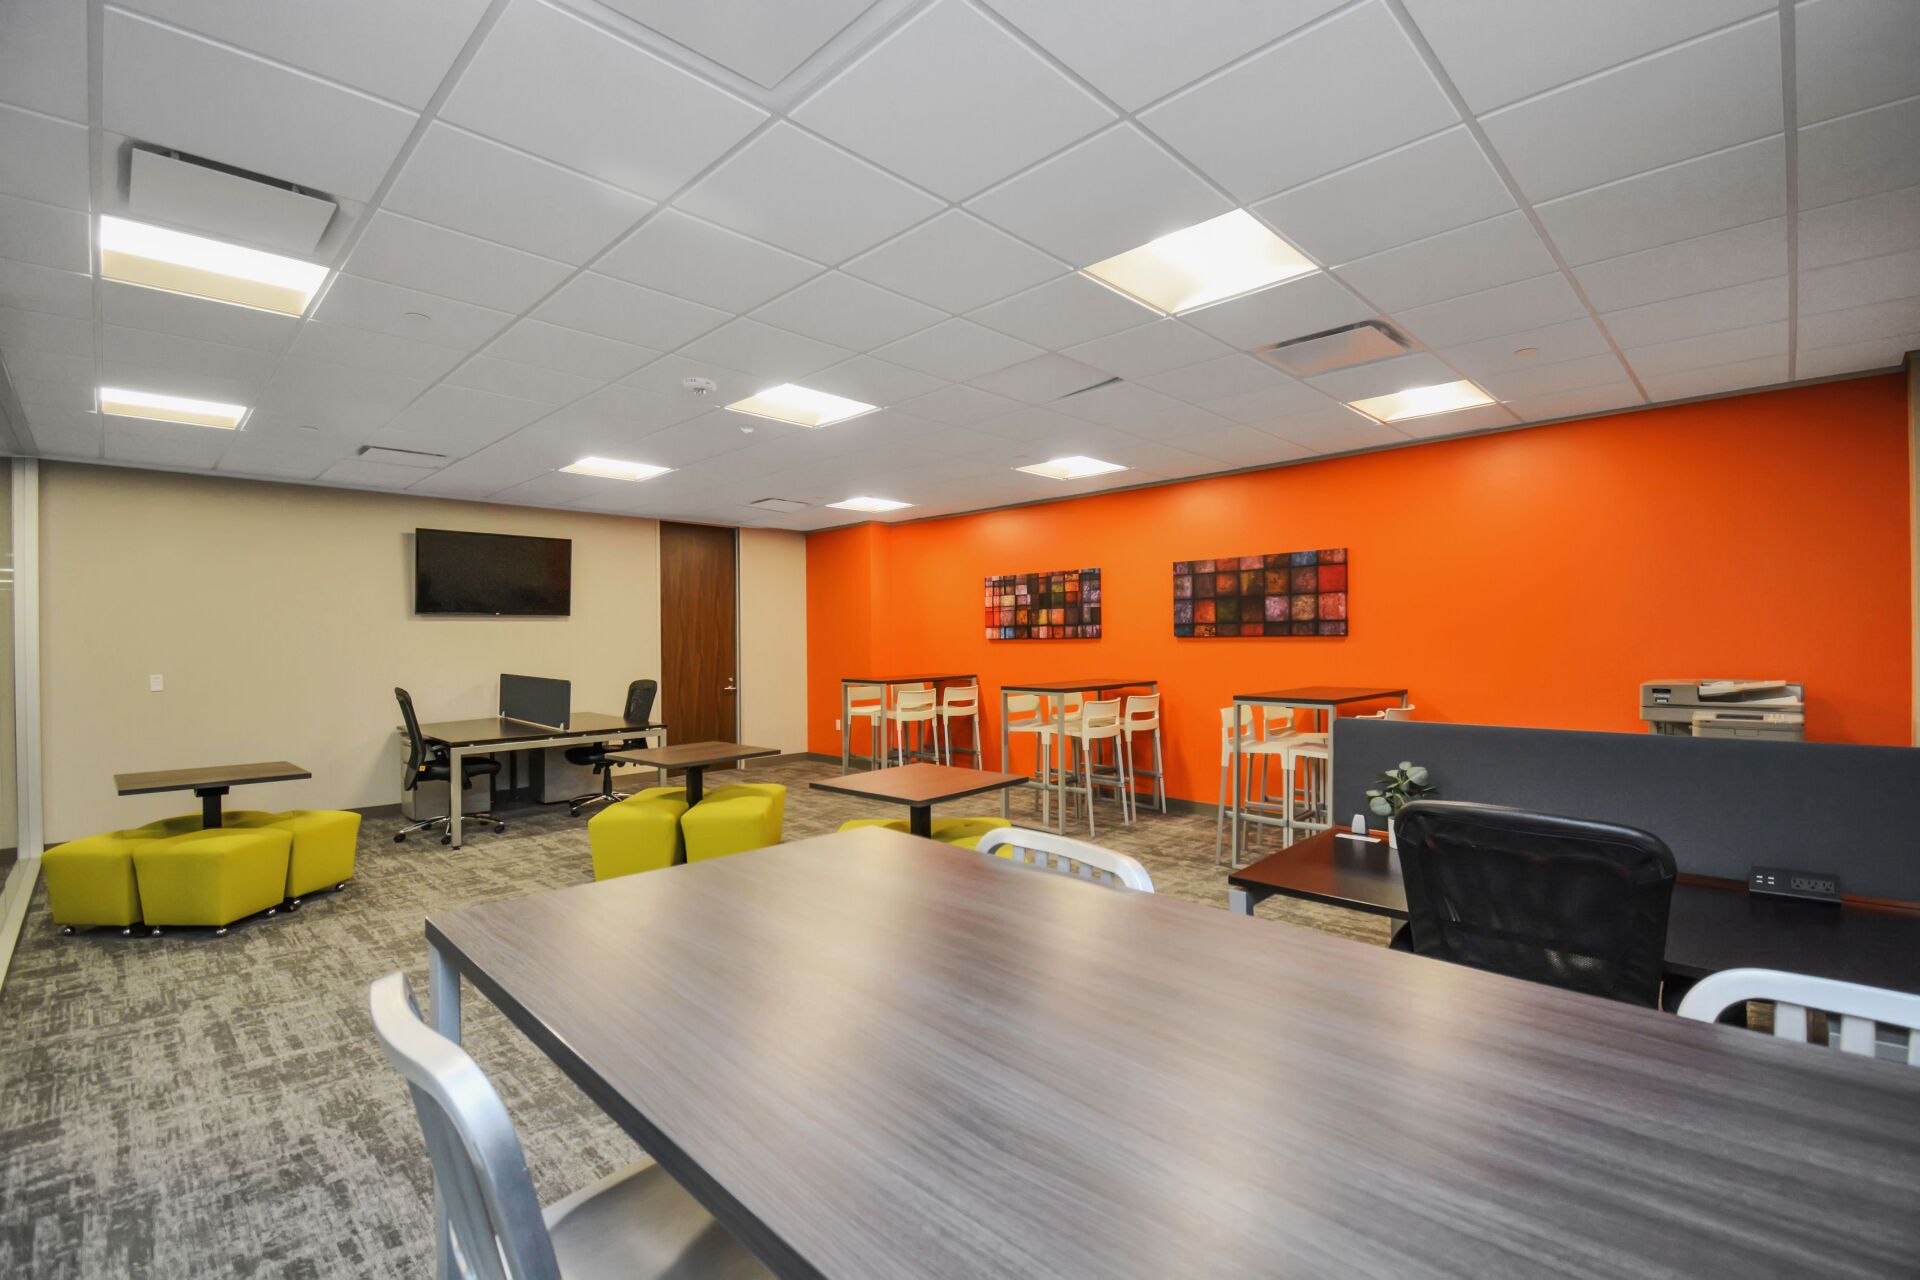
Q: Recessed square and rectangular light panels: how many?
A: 8